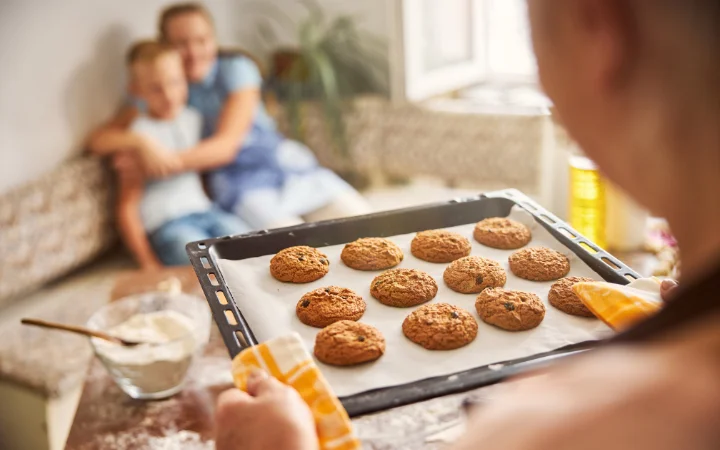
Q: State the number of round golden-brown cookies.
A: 12